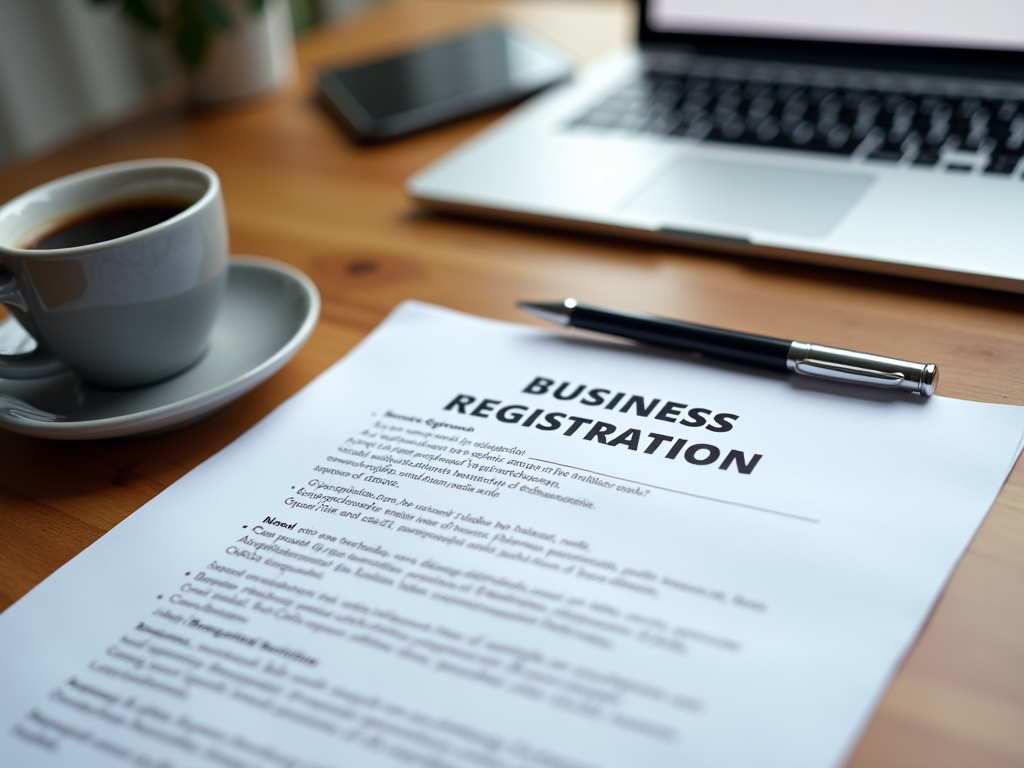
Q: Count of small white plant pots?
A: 1